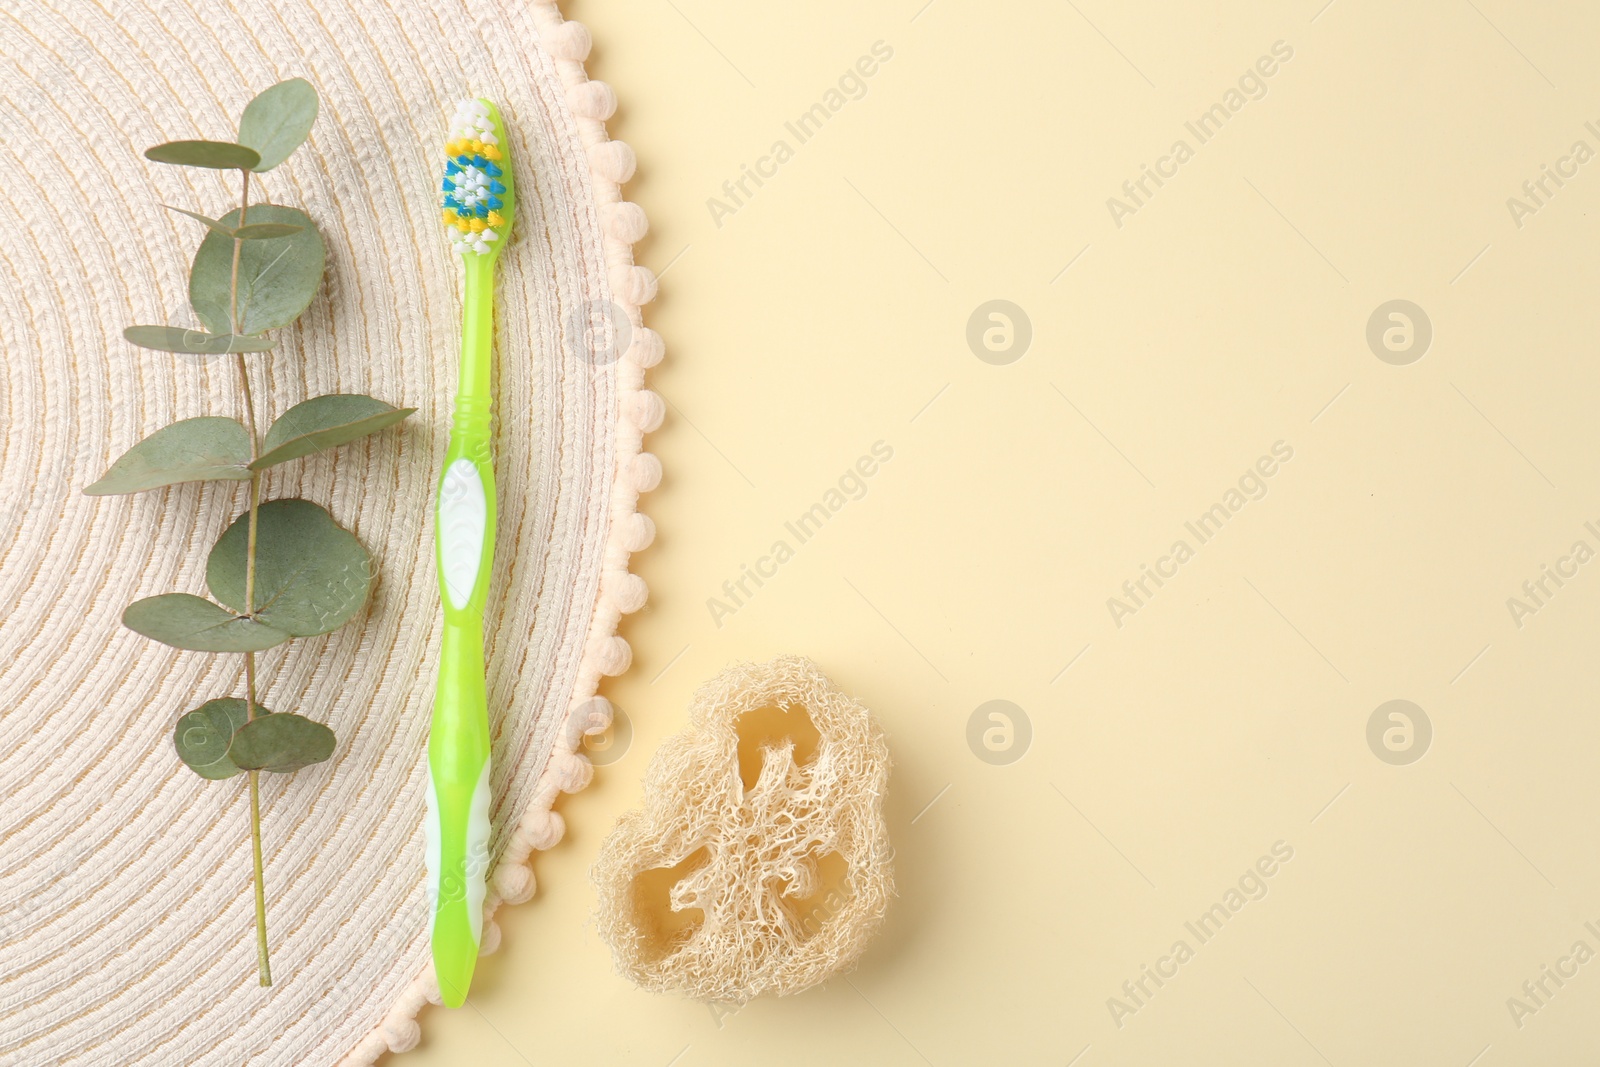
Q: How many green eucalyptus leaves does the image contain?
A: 12